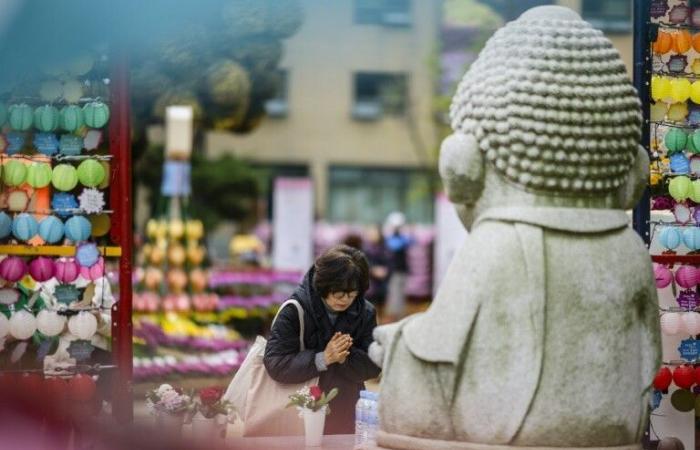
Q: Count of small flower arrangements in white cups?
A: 3